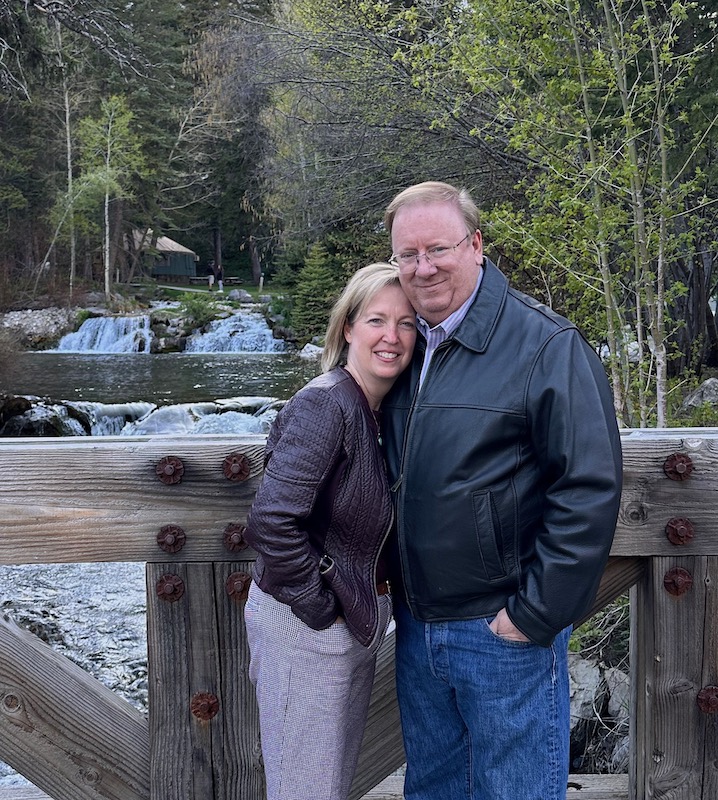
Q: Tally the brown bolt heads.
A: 11